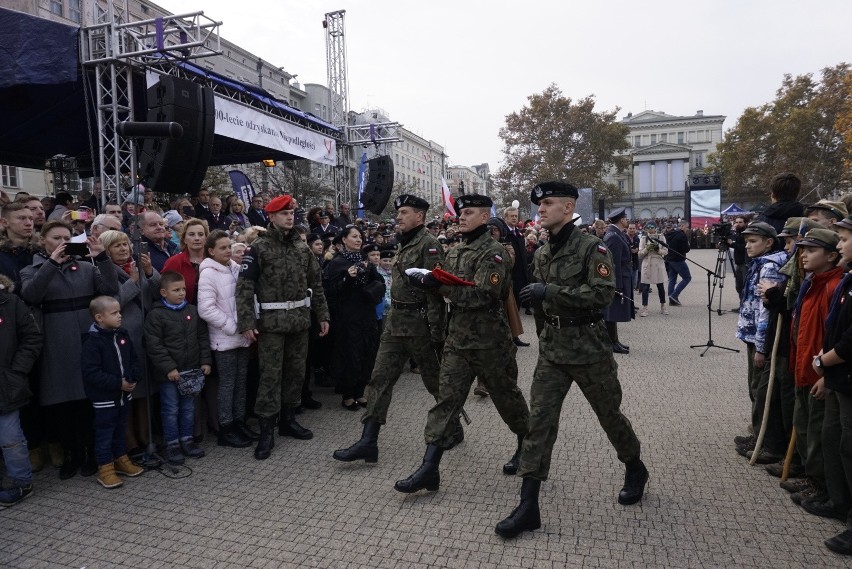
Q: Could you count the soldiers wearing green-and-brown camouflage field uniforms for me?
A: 4